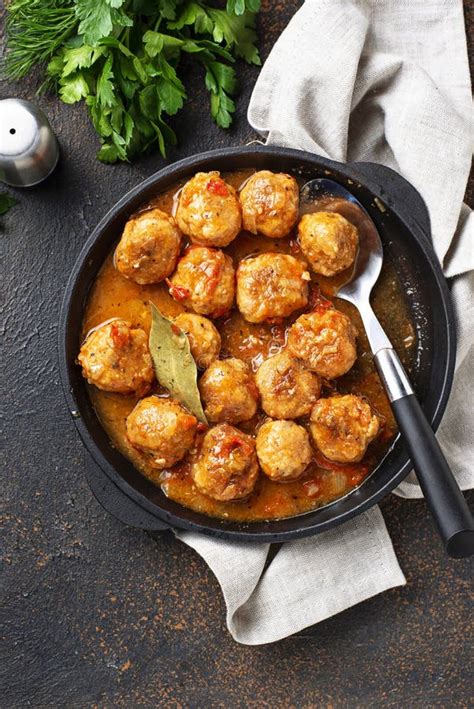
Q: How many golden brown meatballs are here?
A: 15